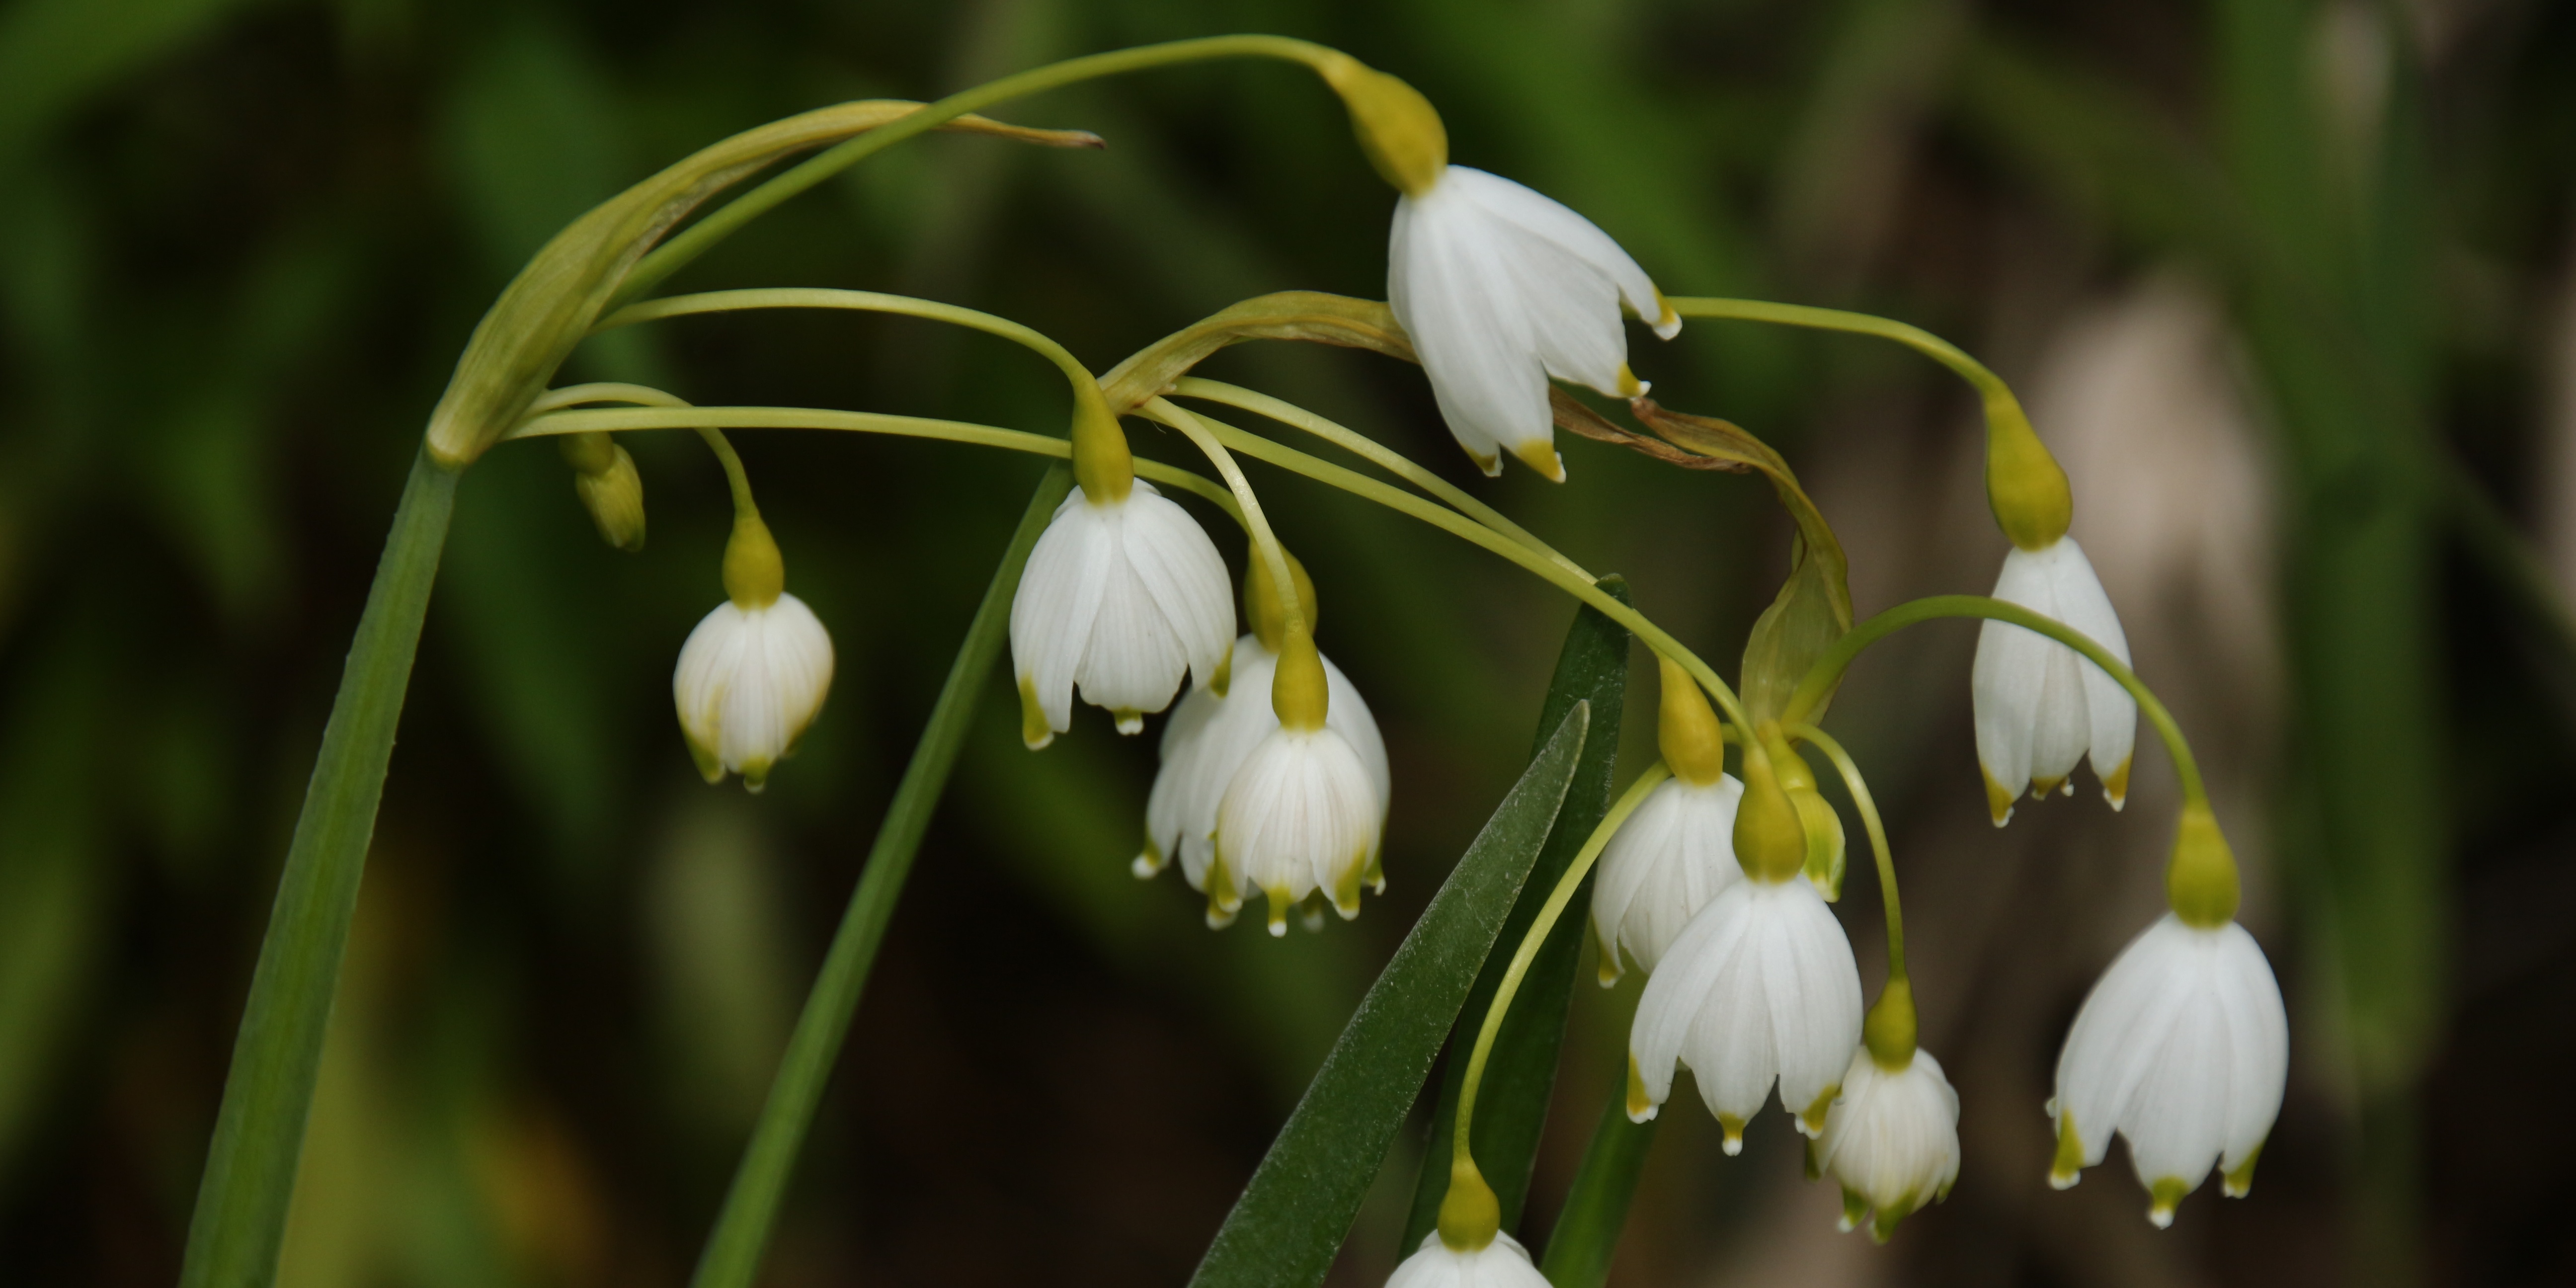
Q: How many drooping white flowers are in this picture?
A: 11